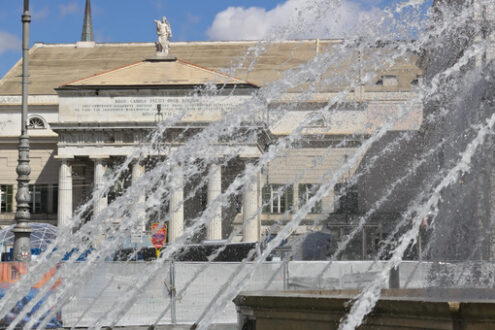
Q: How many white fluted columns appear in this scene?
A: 6